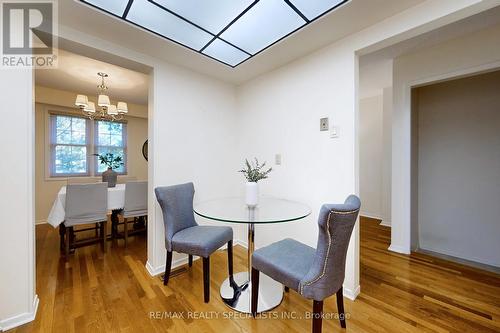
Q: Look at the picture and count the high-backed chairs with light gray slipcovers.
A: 2